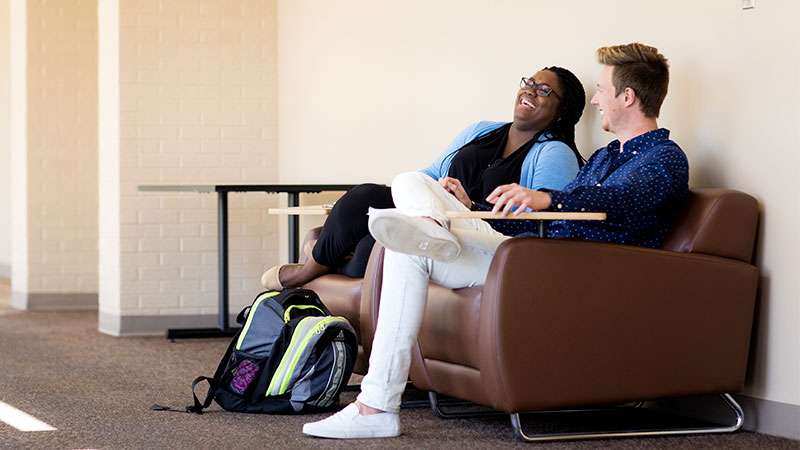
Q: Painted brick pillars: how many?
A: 2